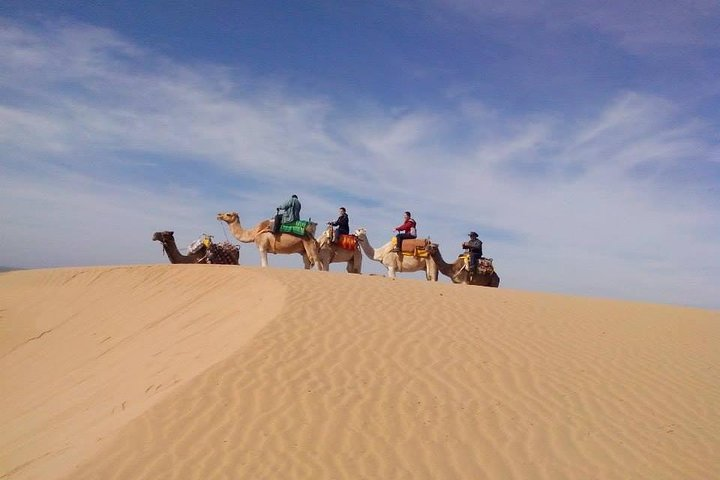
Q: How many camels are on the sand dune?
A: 5